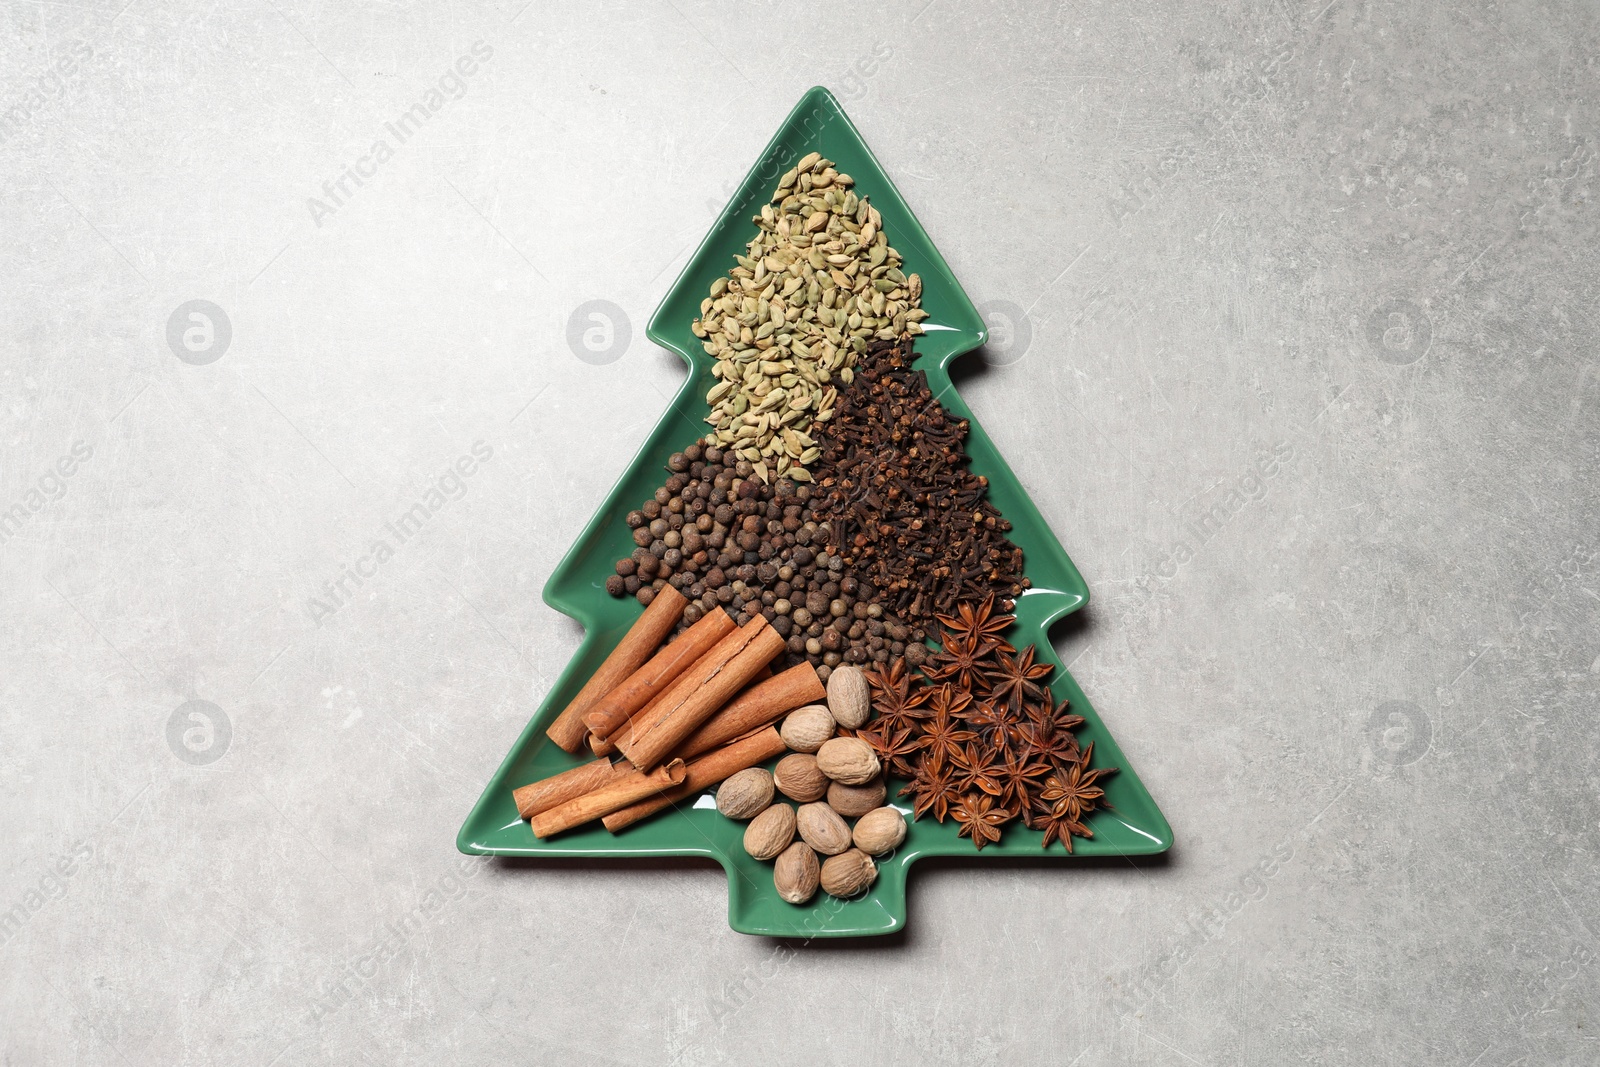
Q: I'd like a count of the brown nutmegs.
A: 11